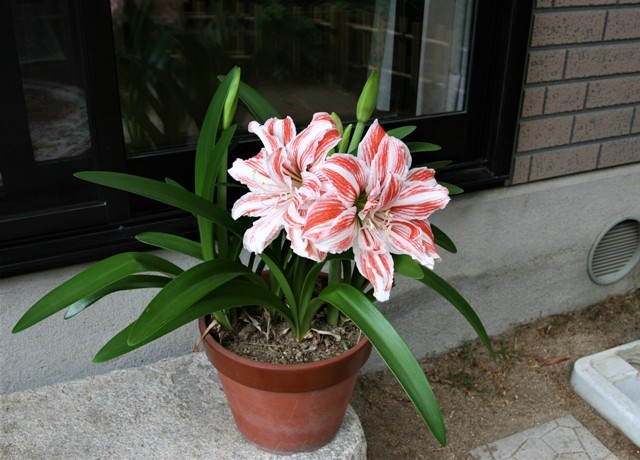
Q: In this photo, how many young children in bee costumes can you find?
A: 0